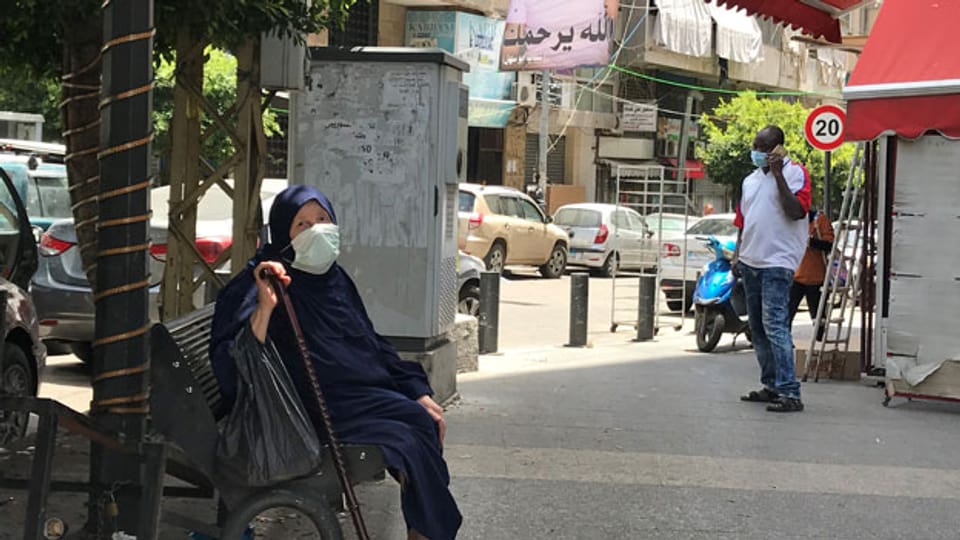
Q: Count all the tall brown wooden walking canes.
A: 1